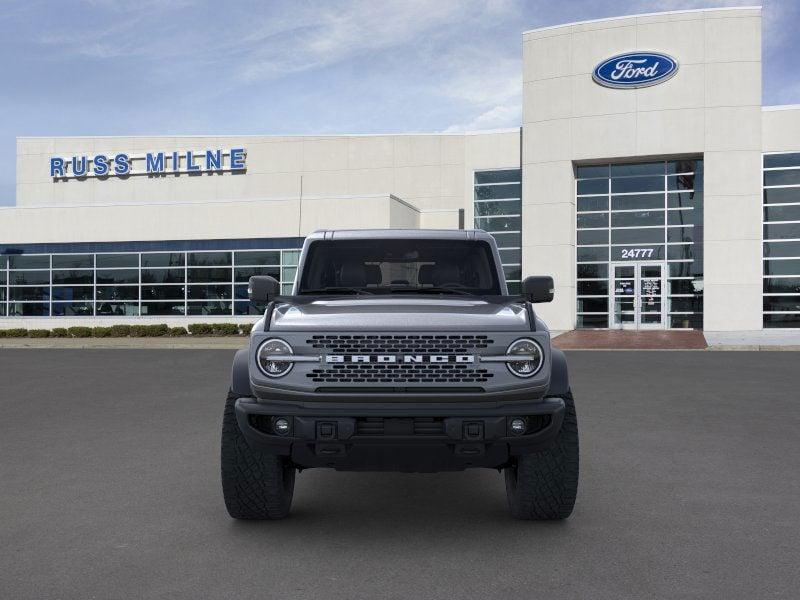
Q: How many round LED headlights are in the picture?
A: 2